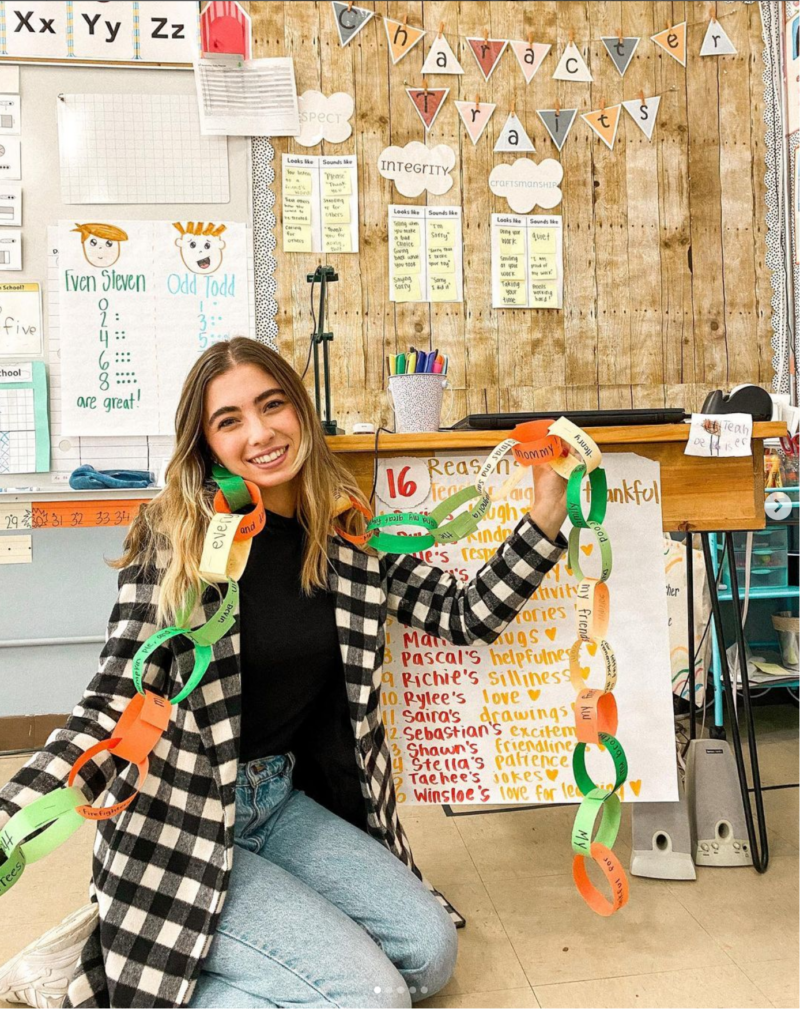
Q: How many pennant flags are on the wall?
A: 15